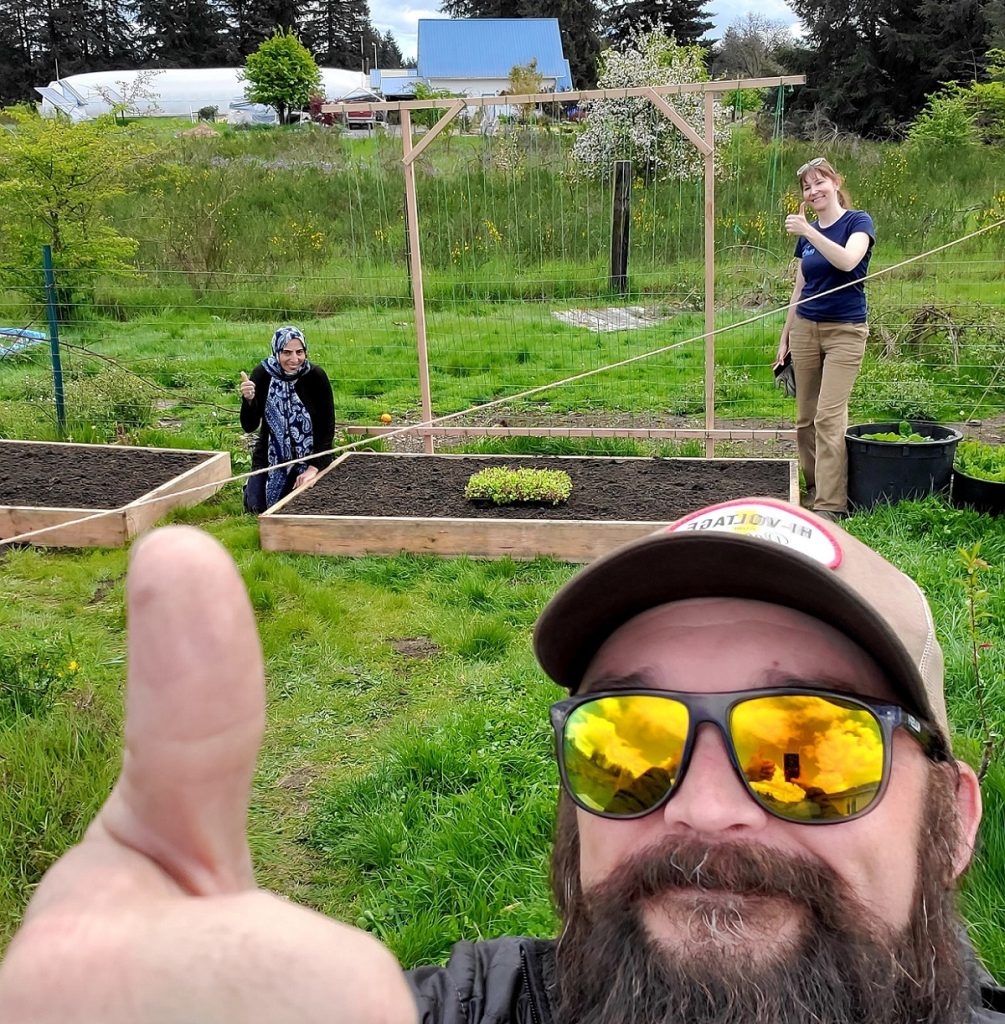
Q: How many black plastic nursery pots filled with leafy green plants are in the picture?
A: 2